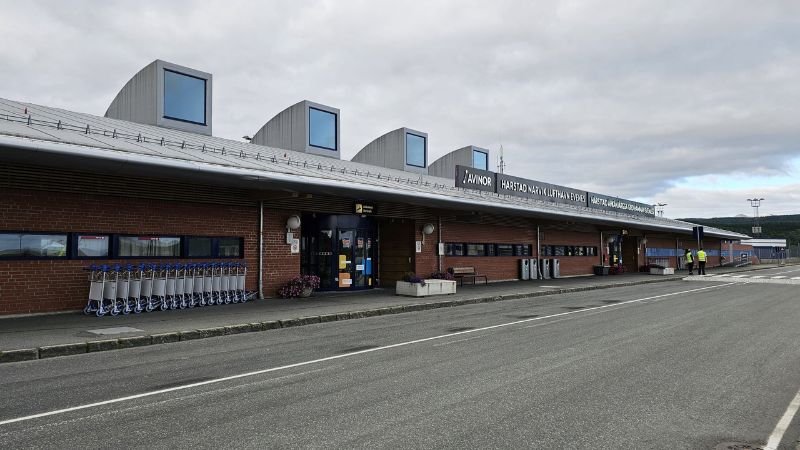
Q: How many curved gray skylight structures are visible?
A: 4